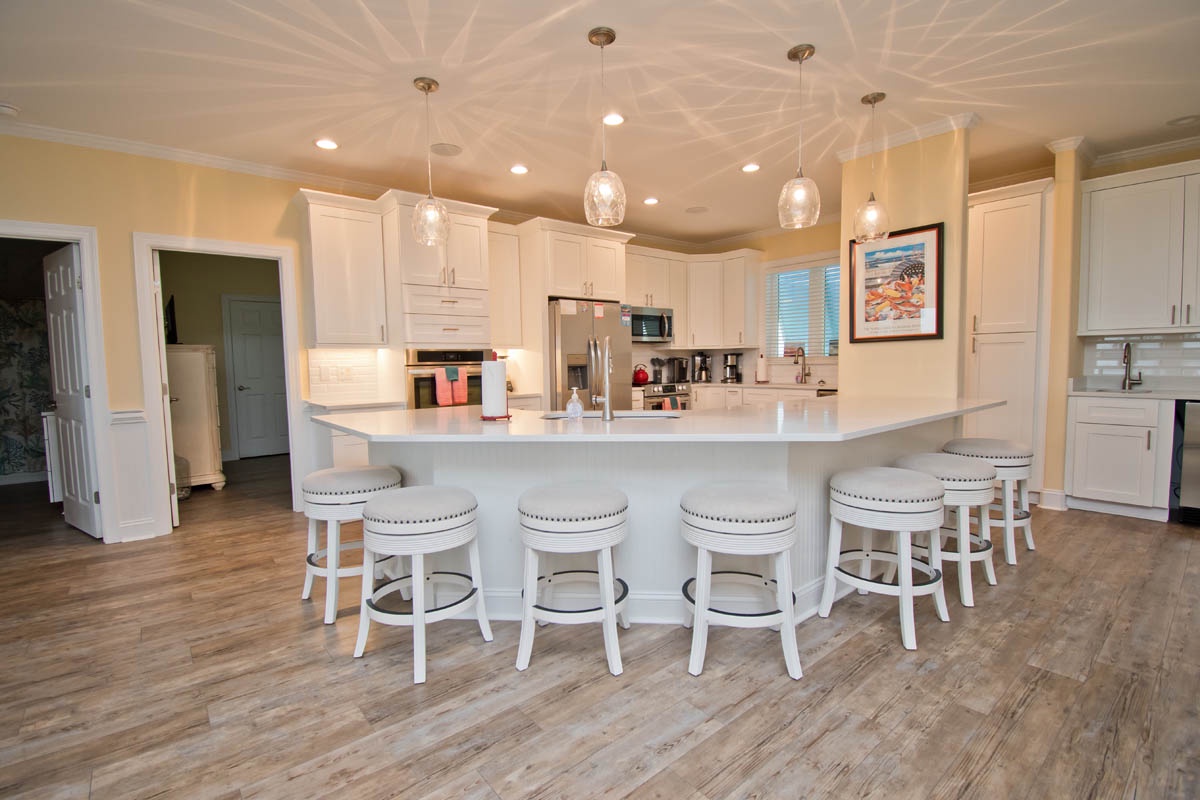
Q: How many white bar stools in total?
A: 7